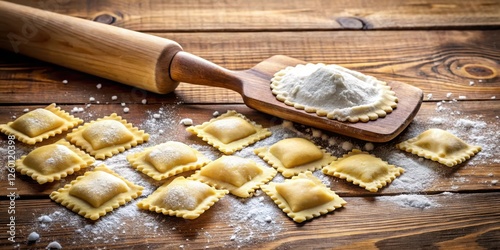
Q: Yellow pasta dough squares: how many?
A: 12